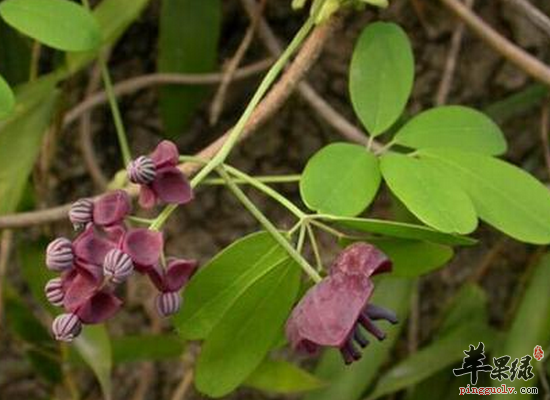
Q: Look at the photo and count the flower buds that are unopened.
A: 7